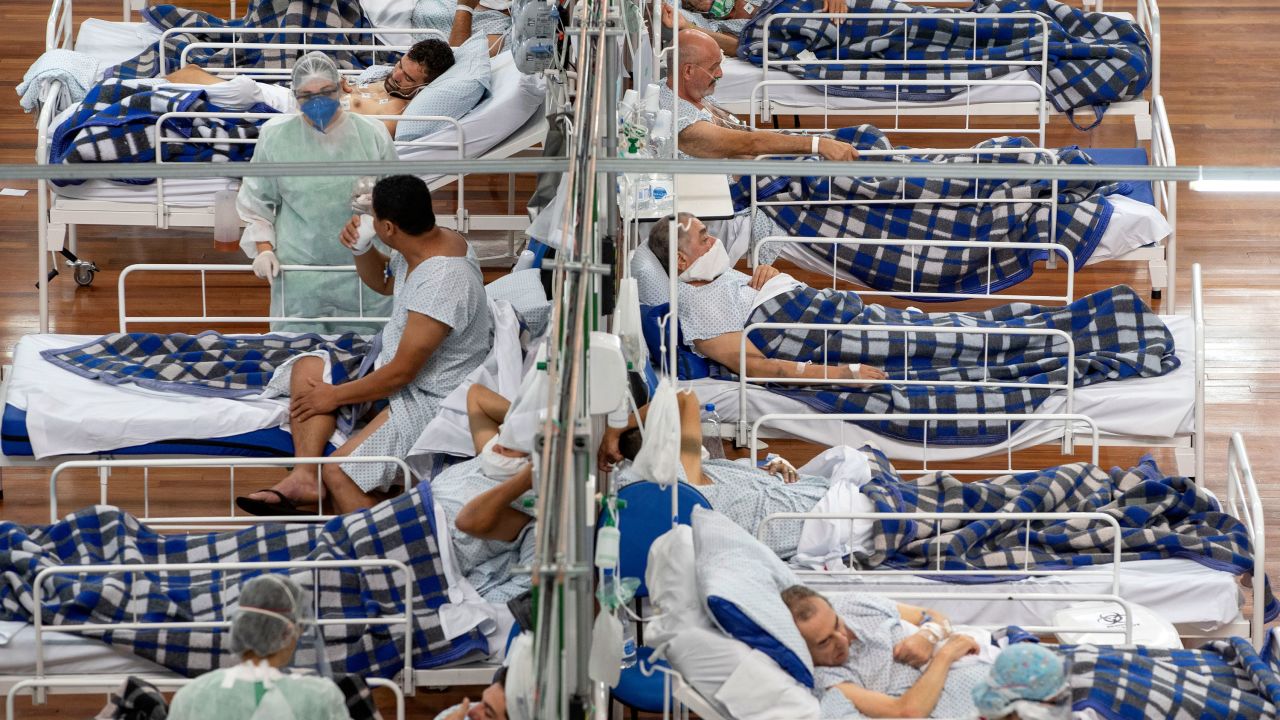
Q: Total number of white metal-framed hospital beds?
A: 10